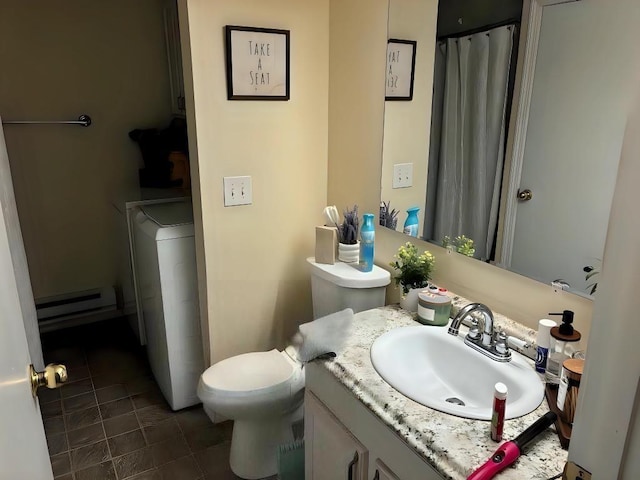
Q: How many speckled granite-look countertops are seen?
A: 1